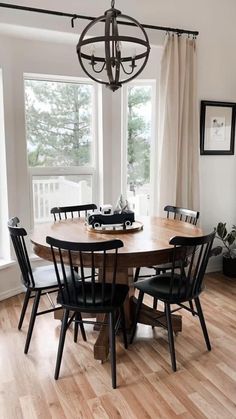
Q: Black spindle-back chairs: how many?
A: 5